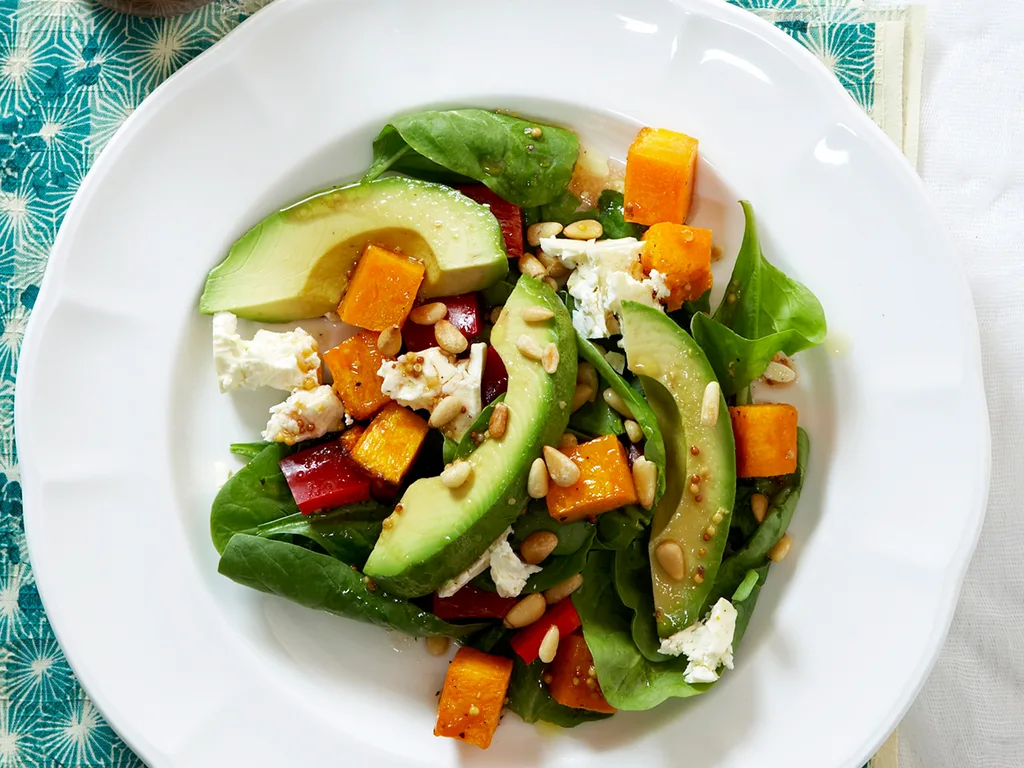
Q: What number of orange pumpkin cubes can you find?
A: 9